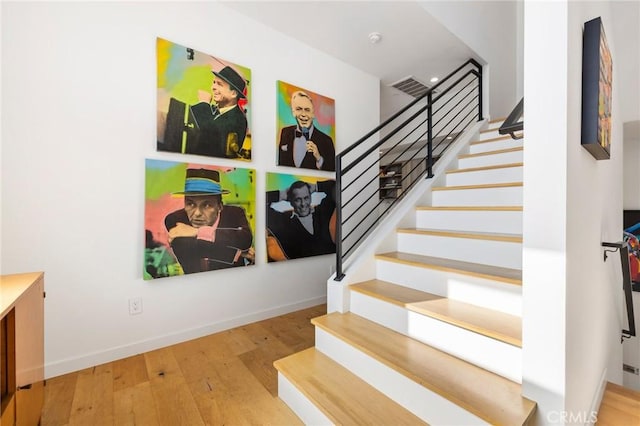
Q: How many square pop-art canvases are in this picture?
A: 4